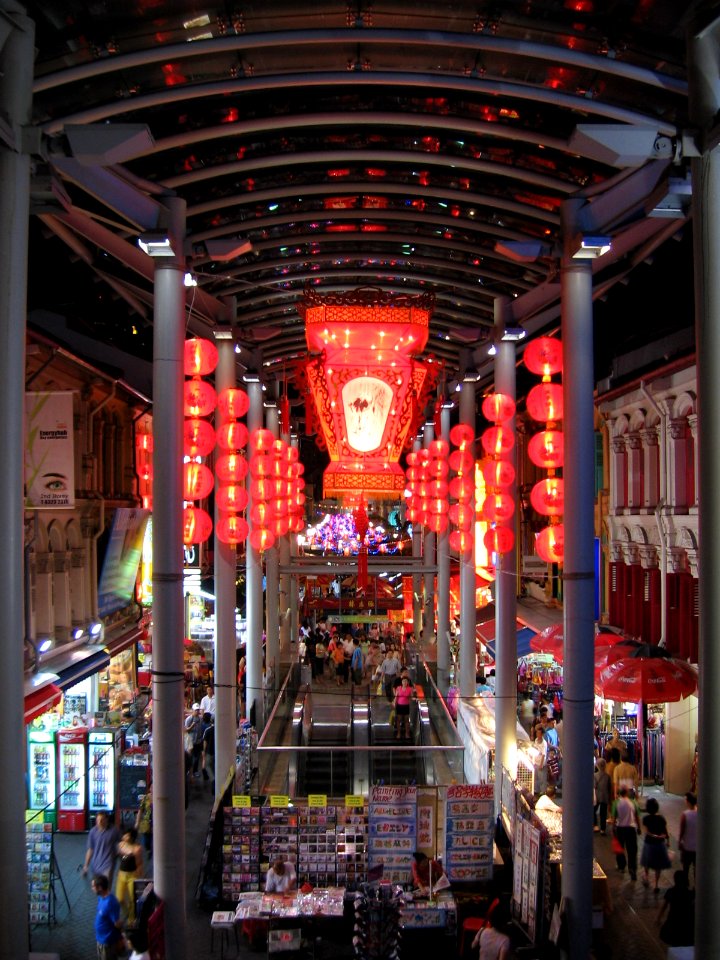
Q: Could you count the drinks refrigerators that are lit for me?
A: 3